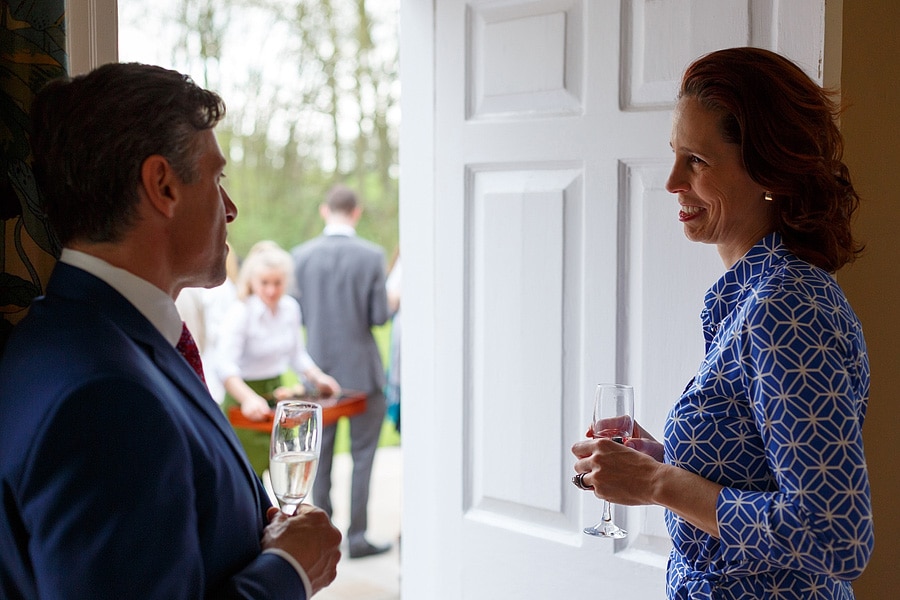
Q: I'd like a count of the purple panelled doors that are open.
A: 0